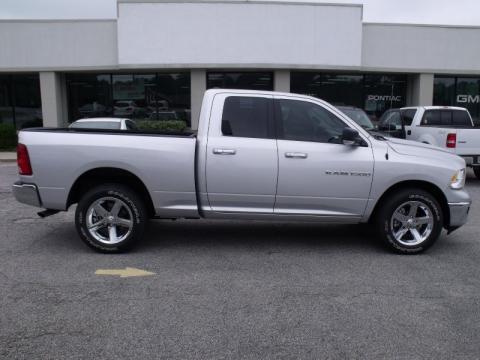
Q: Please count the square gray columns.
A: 4